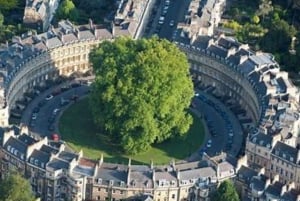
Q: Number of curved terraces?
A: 3